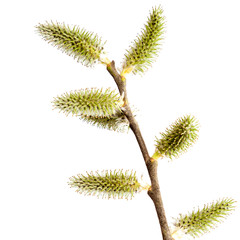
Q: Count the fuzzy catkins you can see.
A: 7